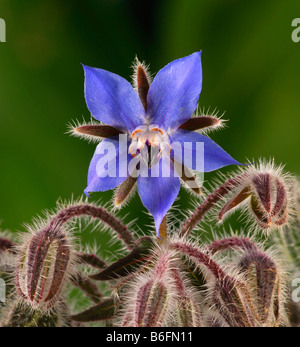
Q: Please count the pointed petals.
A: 5